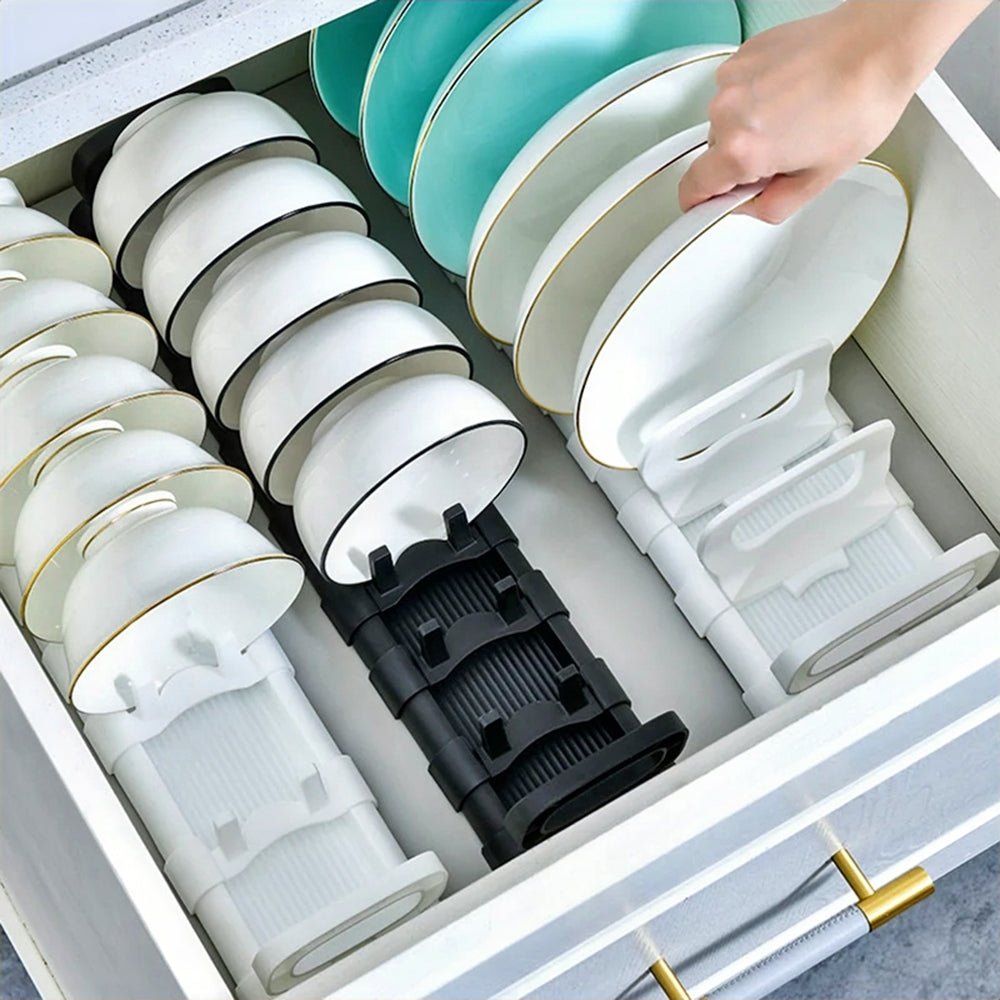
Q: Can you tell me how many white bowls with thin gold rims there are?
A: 5